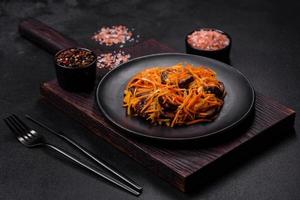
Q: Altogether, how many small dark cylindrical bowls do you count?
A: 2